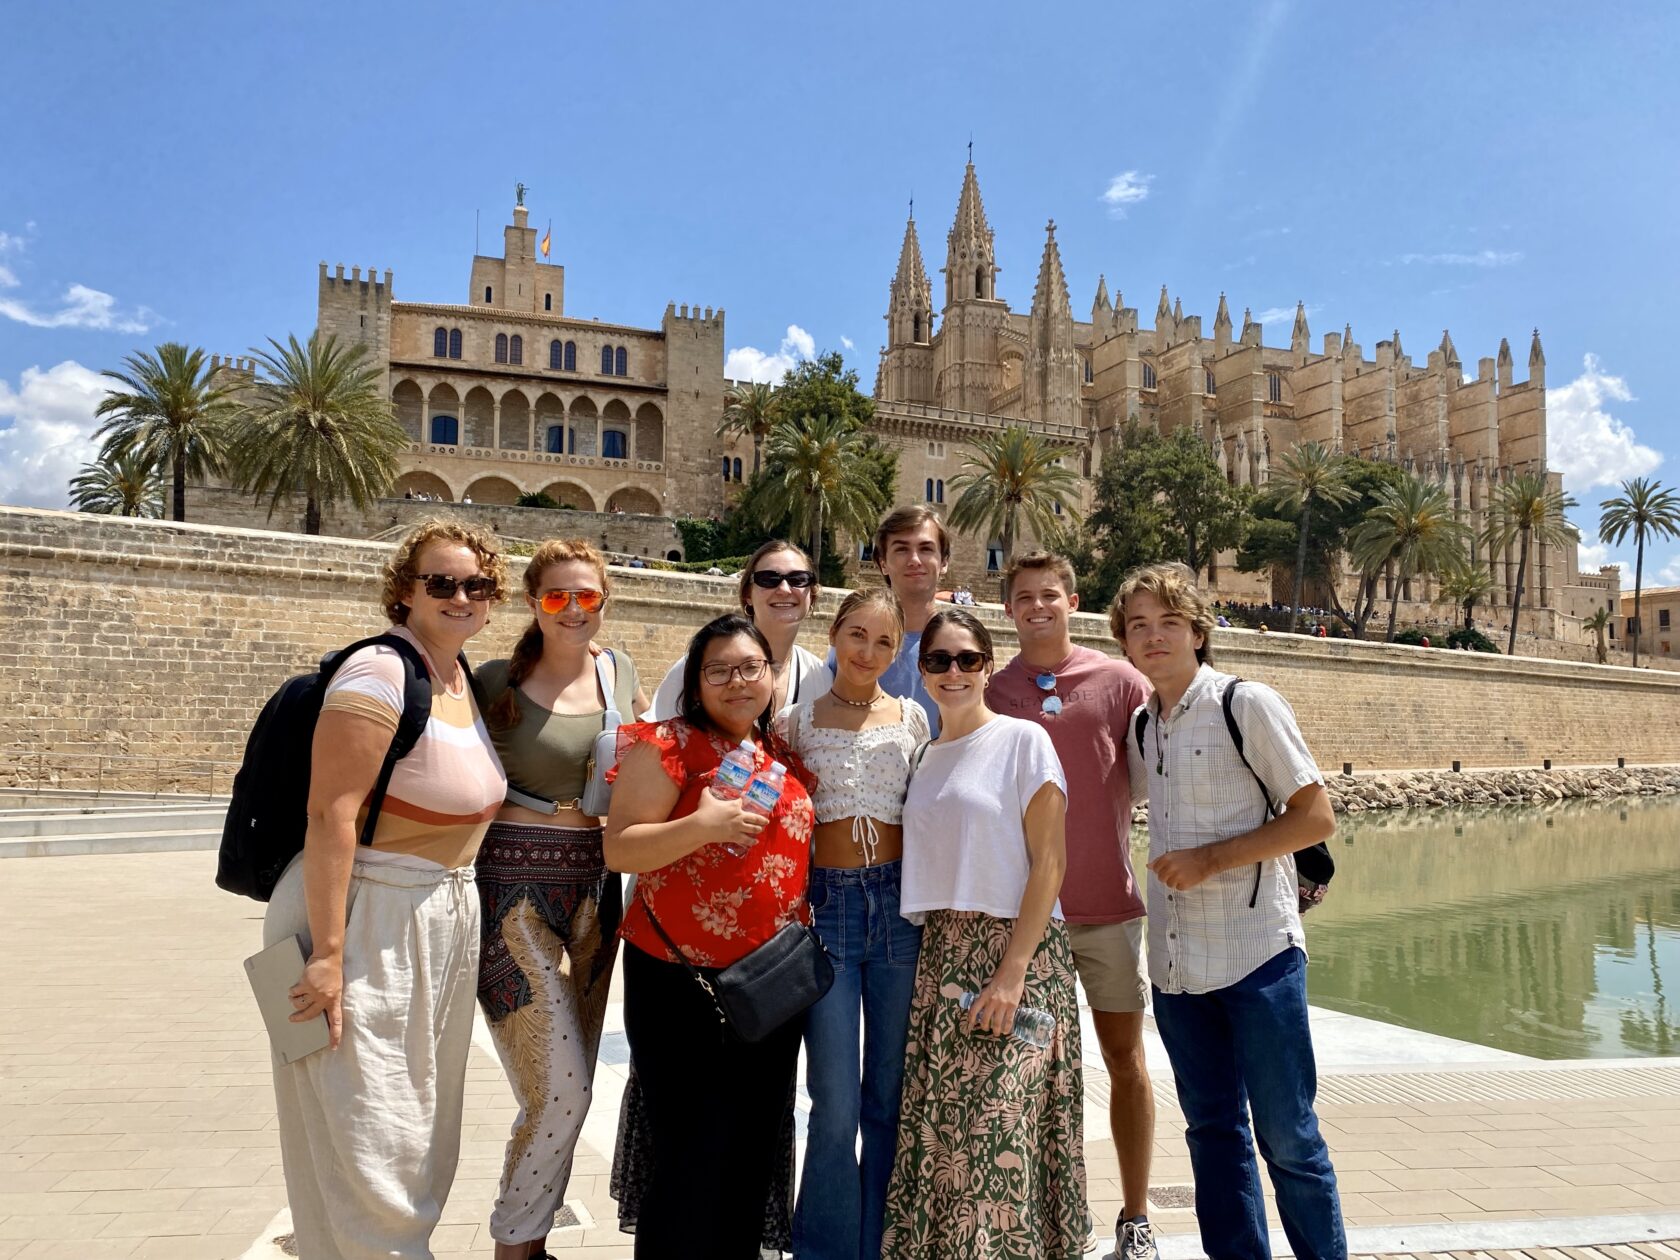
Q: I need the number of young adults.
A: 9